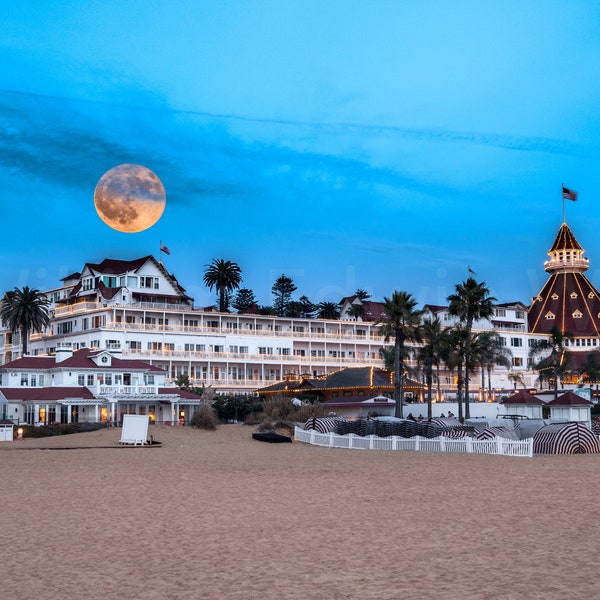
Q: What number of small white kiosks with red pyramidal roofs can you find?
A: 2